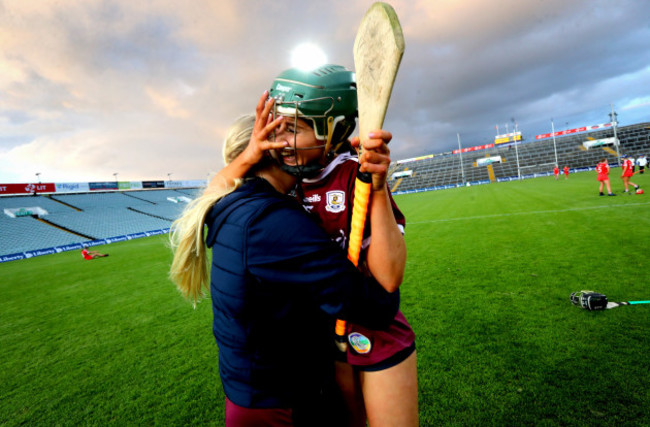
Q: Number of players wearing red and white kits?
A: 5